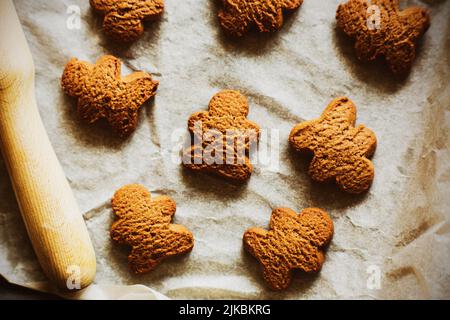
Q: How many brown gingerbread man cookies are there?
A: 8